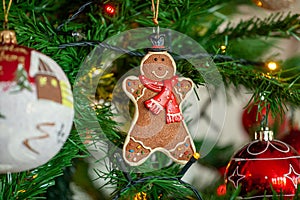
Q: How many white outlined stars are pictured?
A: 2